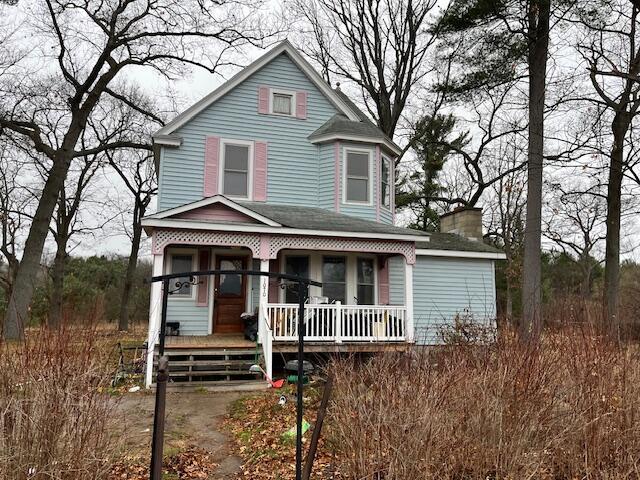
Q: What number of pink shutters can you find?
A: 7